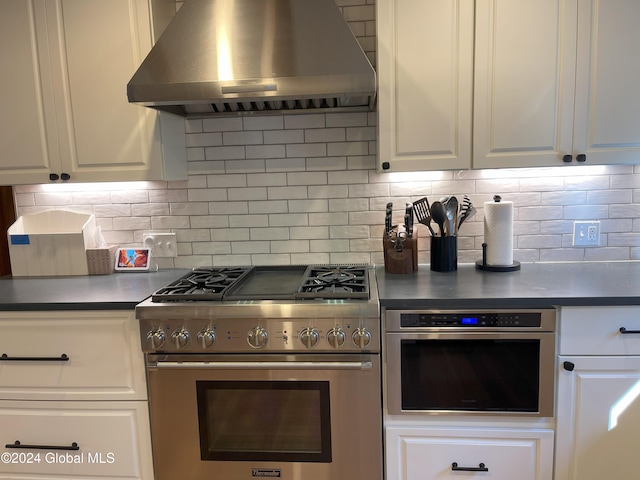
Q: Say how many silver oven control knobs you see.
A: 7